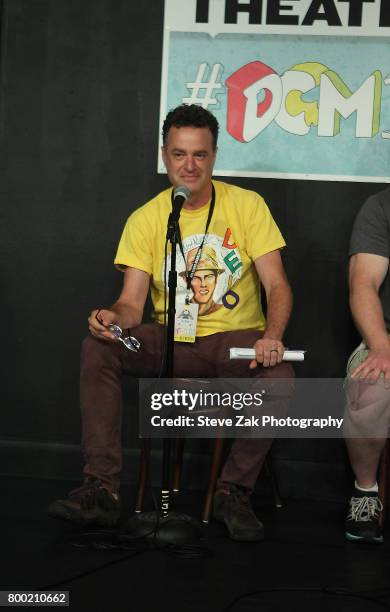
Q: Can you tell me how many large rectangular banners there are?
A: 1